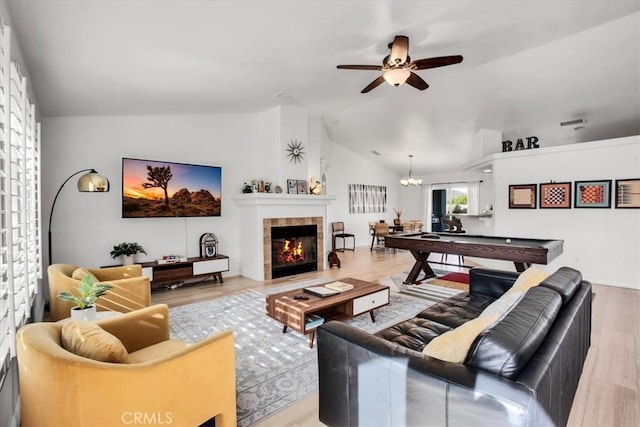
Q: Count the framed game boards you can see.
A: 4